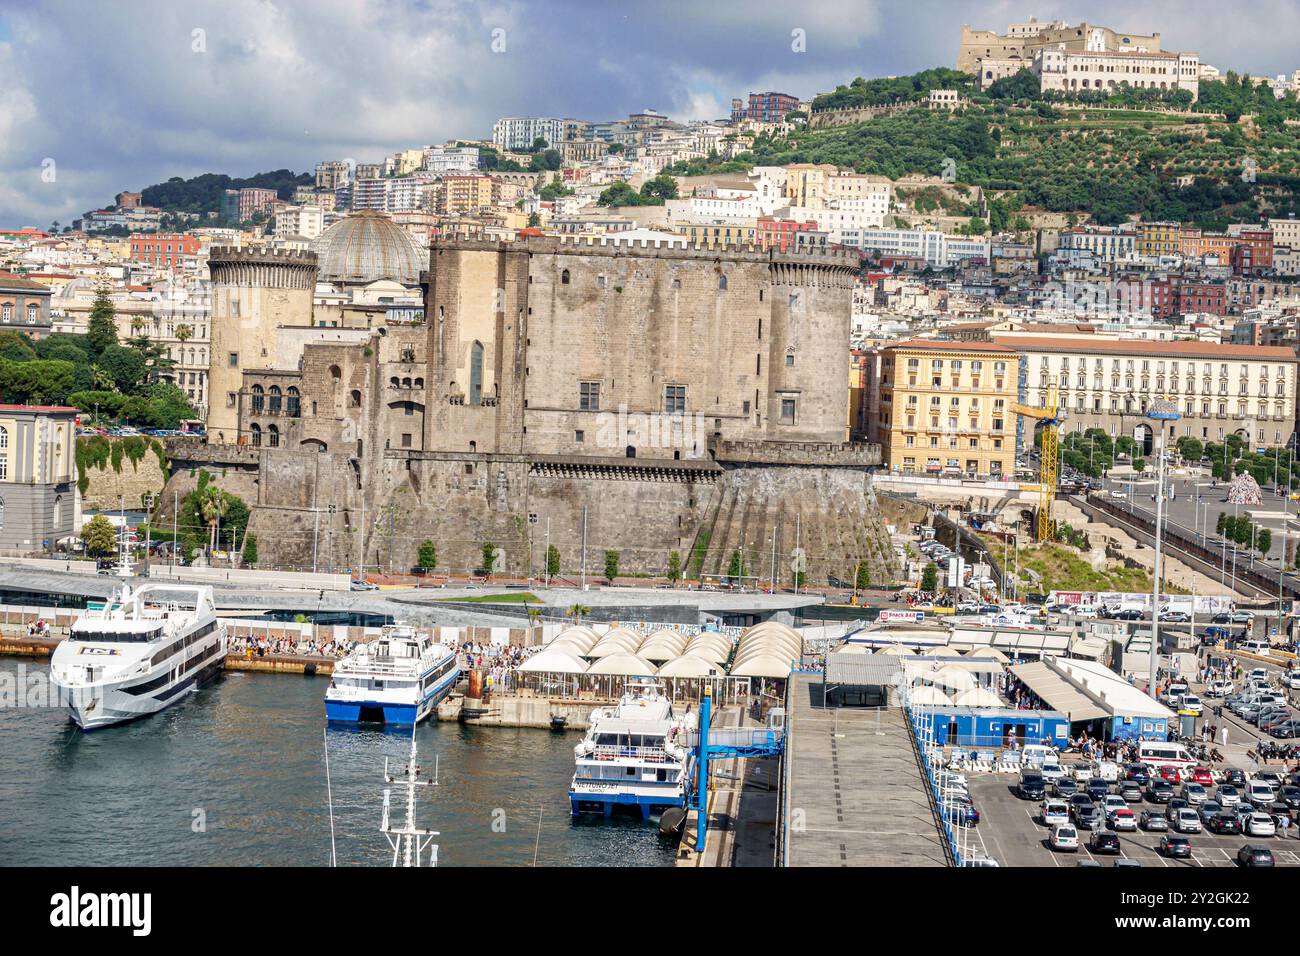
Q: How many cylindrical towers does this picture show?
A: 2